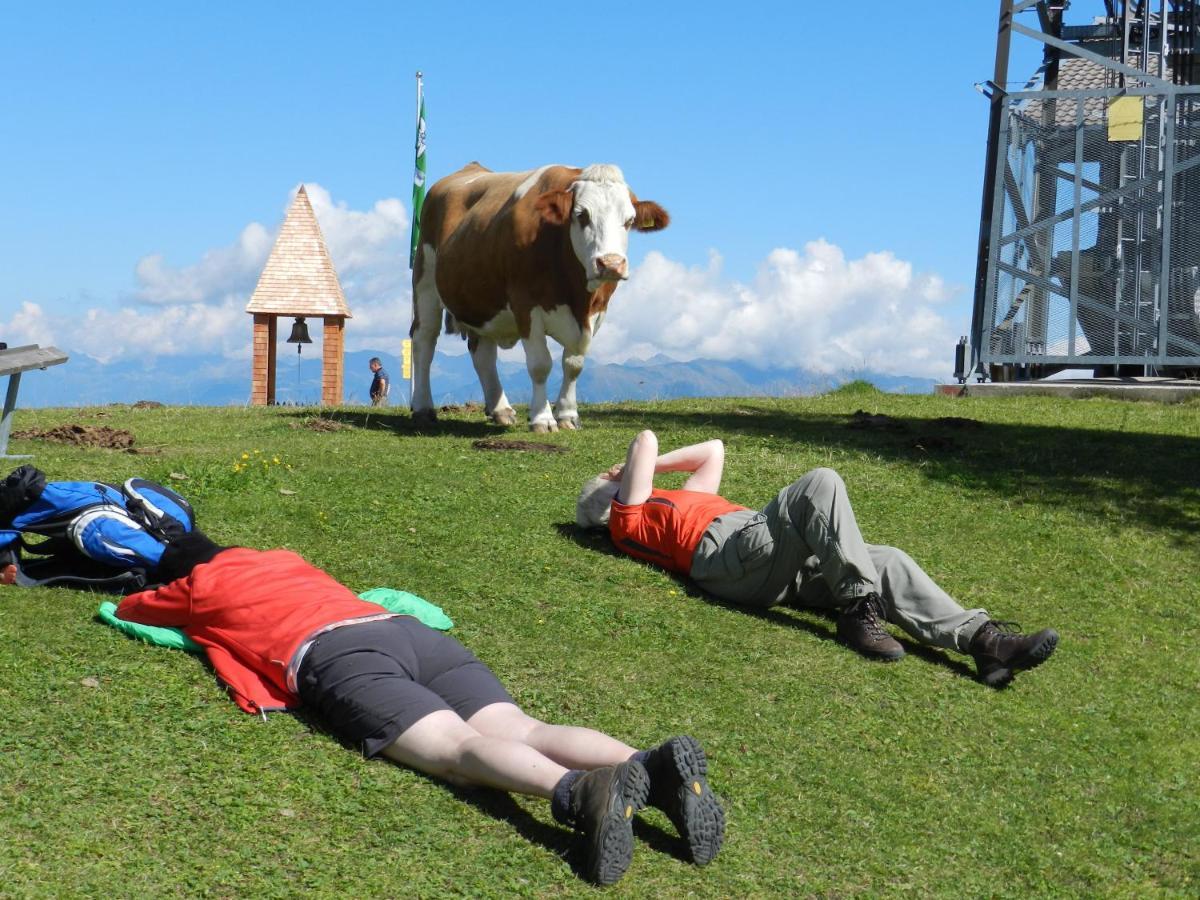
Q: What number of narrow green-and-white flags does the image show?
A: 1